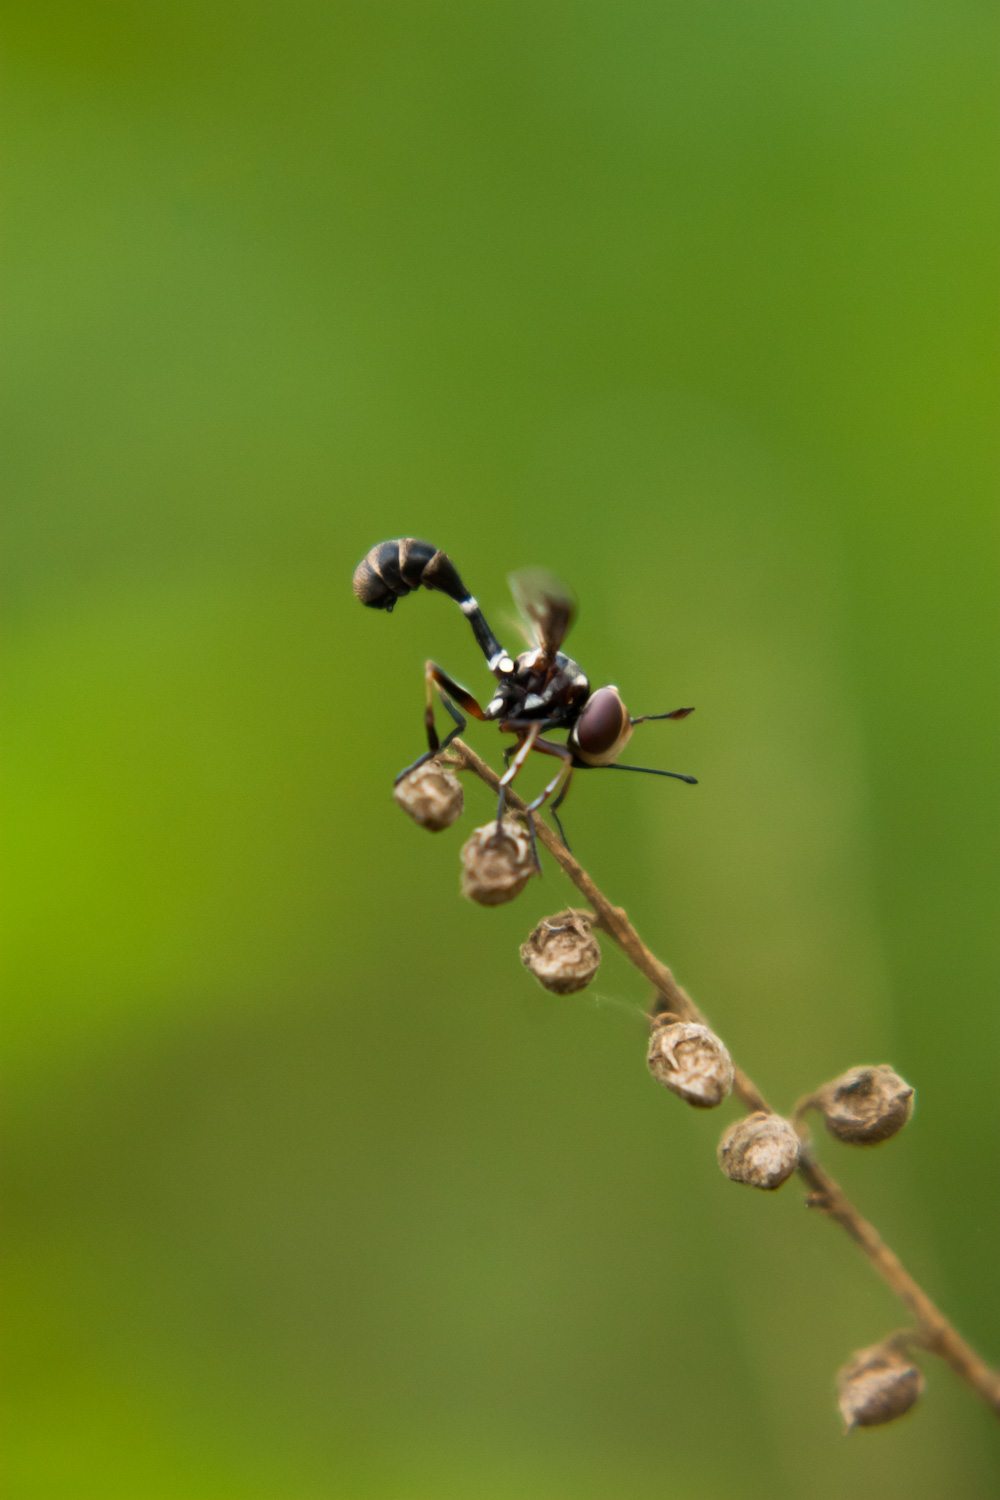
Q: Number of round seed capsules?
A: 7